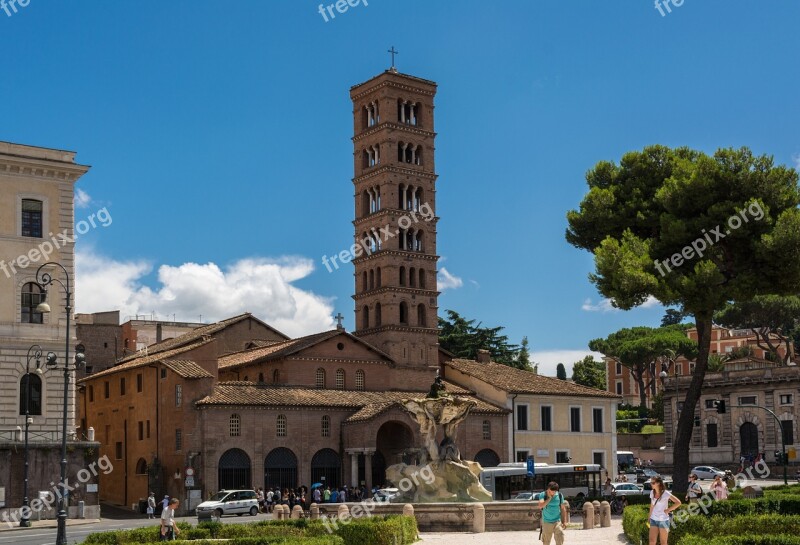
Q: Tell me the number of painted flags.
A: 0